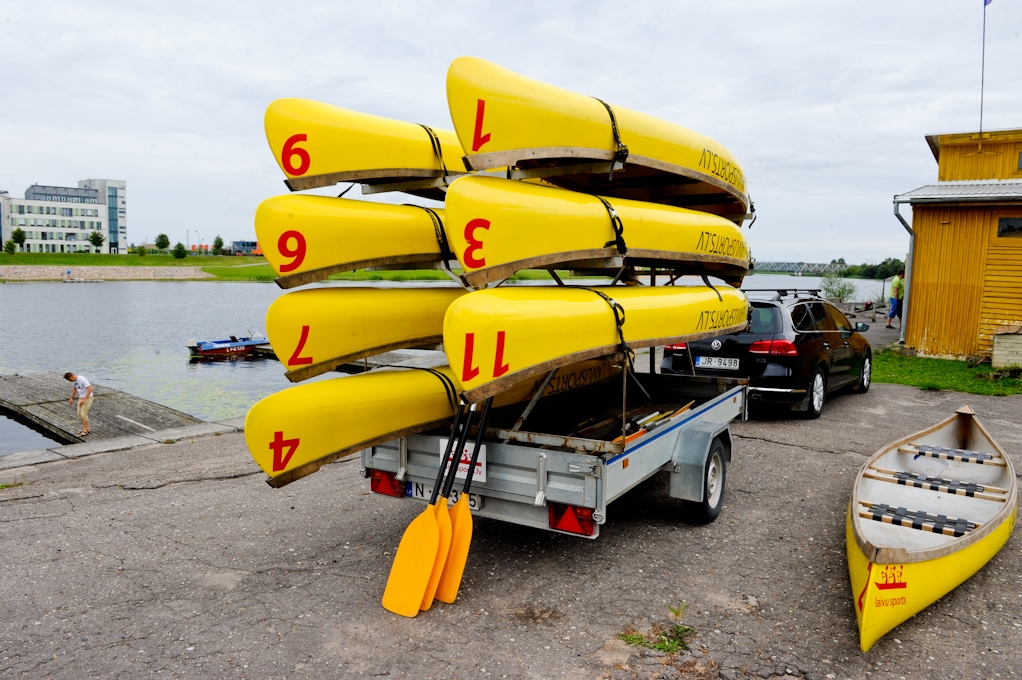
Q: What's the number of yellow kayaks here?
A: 8